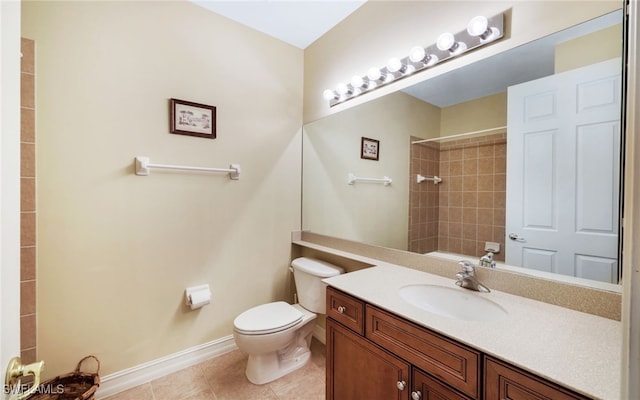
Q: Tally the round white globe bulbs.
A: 8